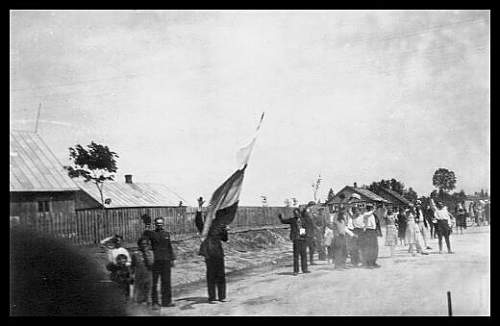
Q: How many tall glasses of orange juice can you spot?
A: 0